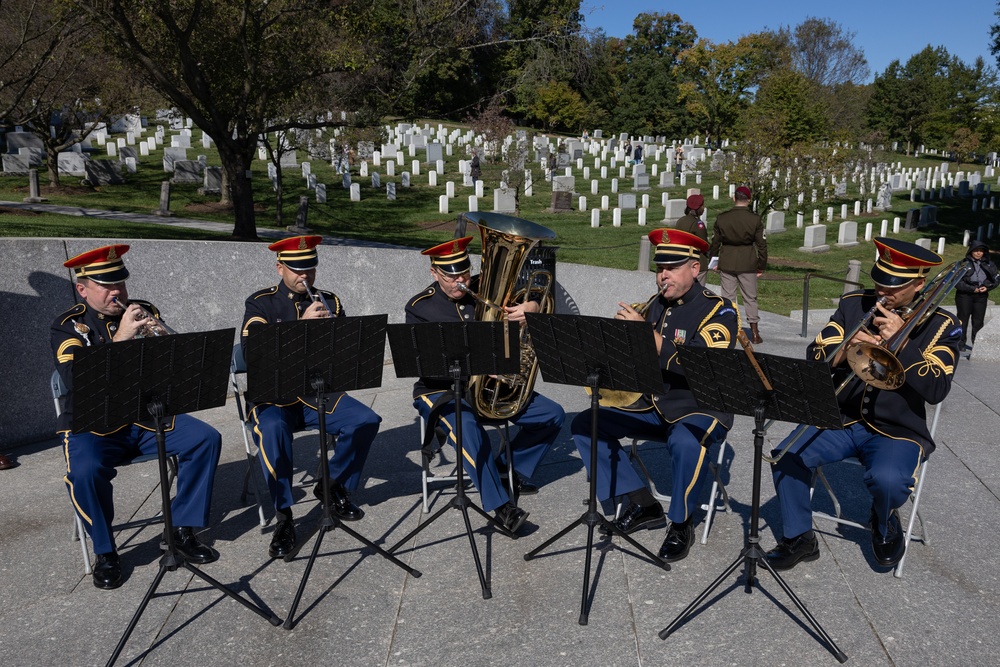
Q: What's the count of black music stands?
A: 5